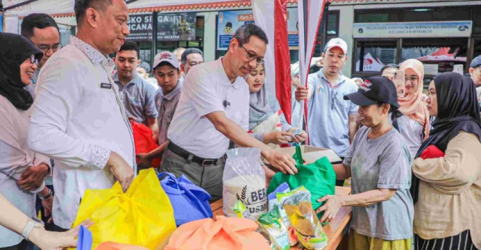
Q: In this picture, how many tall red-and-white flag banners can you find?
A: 2